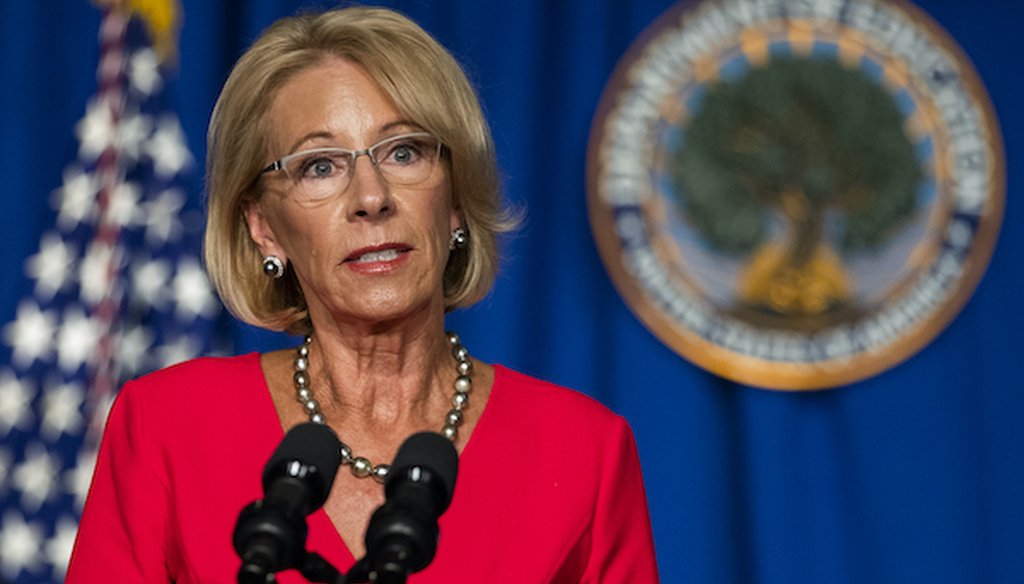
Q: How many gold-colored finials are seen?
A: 1